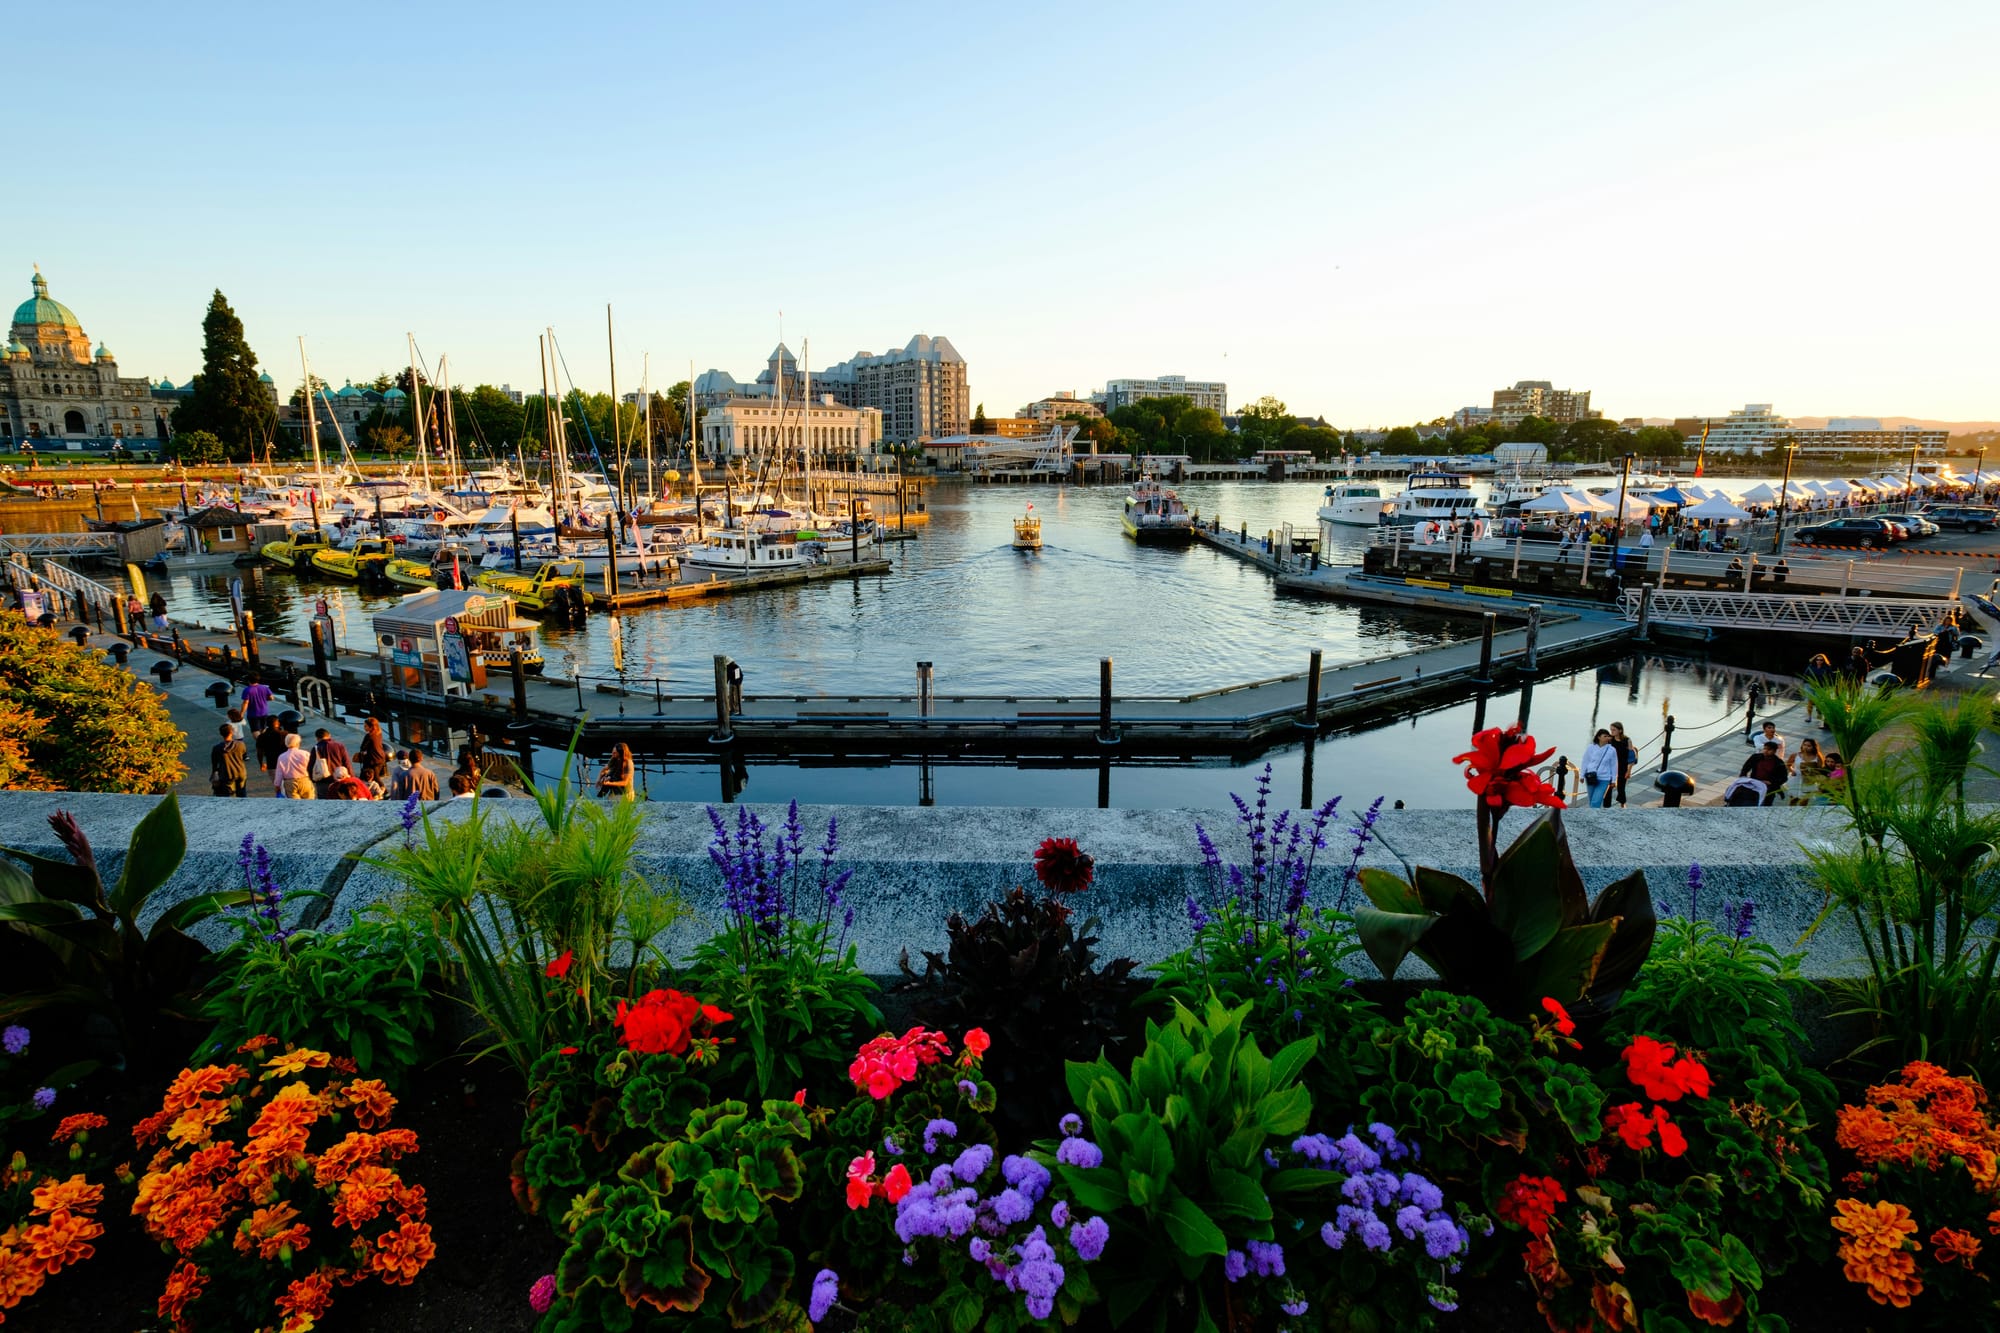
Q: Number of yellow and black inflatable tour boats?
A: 4